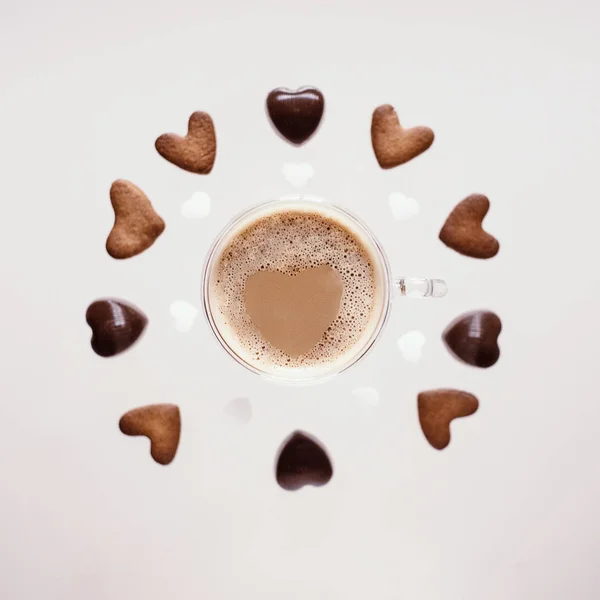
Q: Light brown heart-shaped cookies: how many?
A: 6